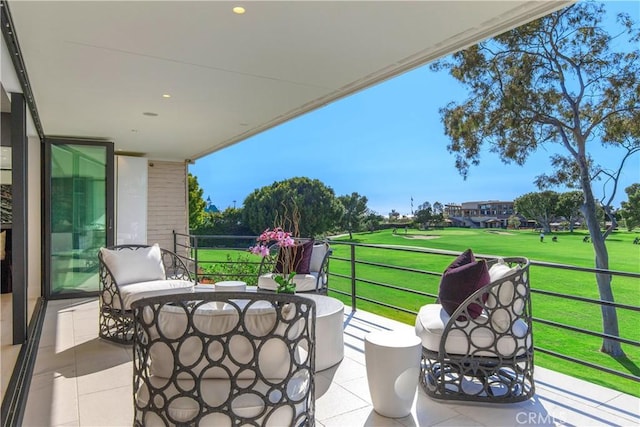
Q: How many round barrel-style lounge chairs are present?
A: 4